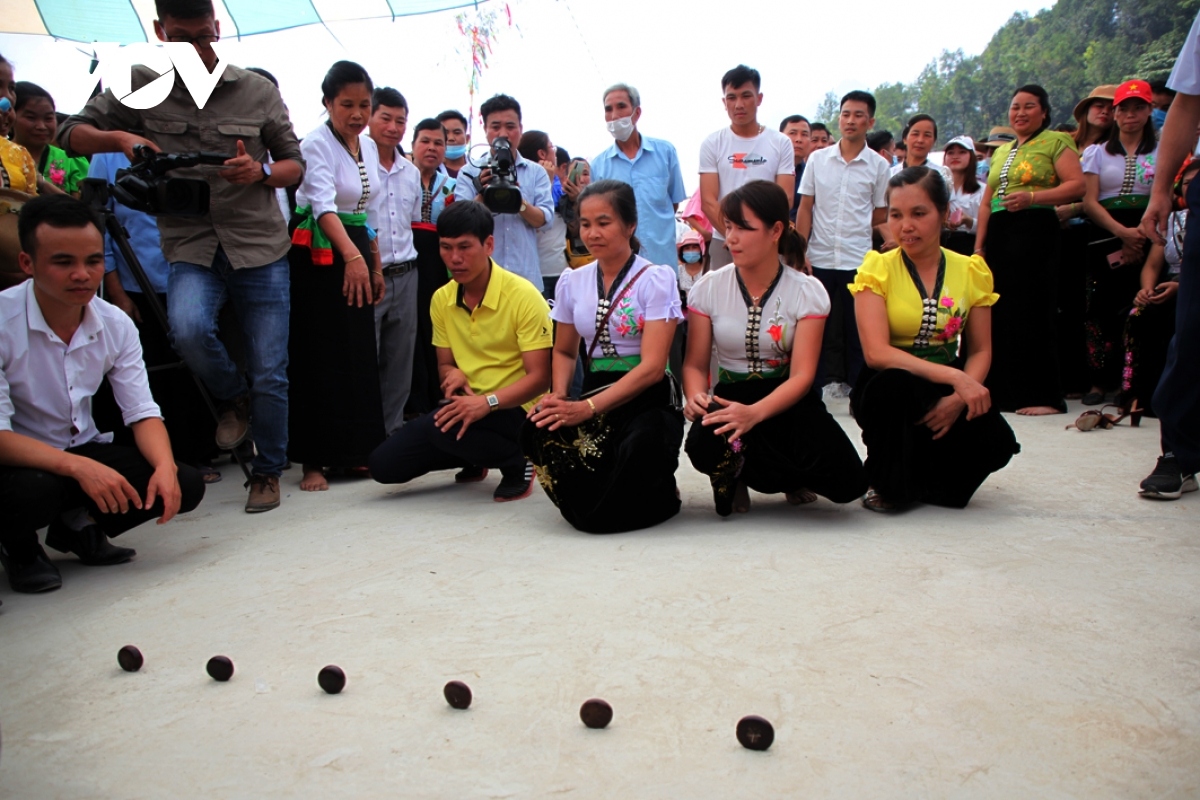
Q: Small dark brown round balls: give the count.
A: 6